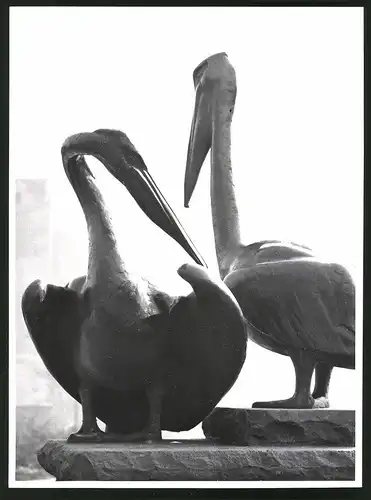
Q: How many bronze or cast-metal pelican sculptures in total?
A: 2